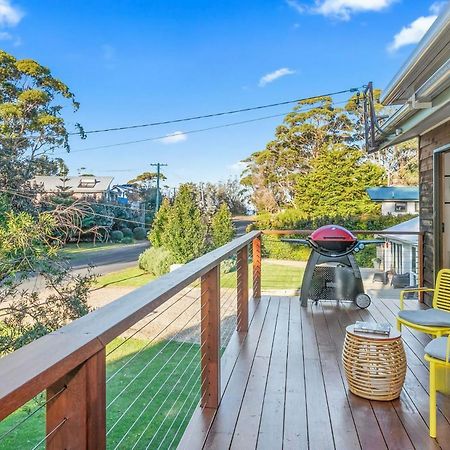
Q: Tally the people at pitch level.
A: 0